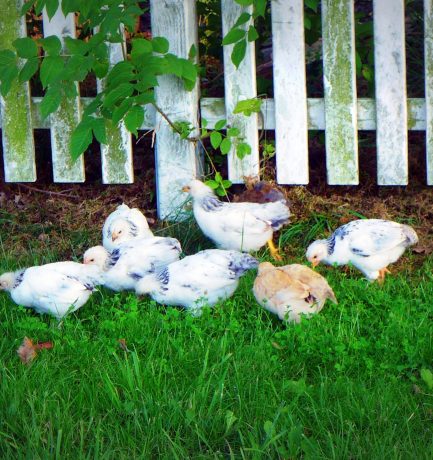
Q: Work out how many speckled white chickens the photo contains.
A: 6